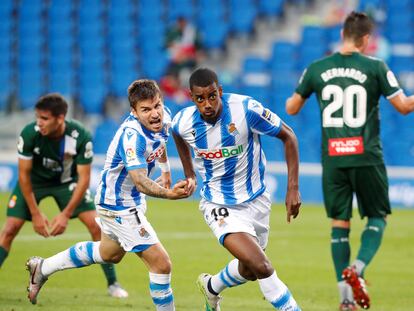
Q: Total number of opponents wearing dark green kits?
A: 2